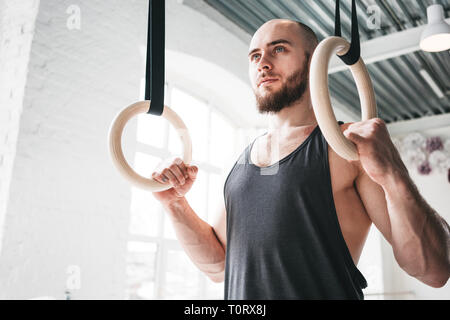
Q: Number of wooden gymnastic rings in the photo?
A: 2